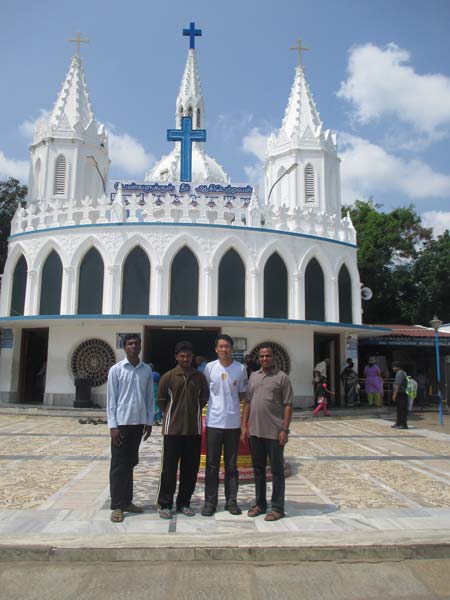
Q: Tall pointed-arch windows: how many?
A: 9